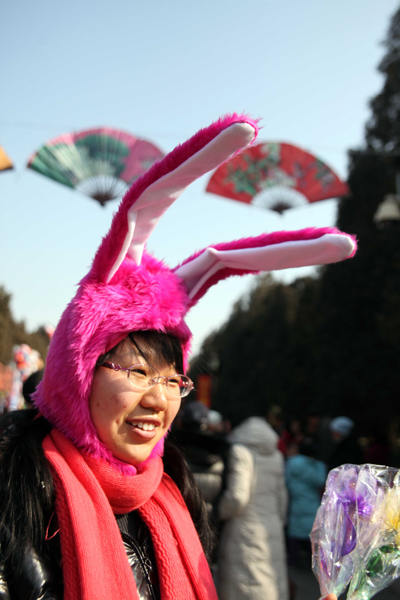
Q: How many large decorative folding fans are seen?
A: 2